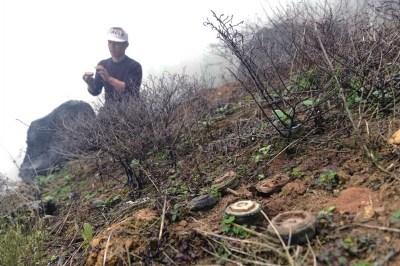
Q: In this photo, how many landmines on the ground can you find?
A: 5